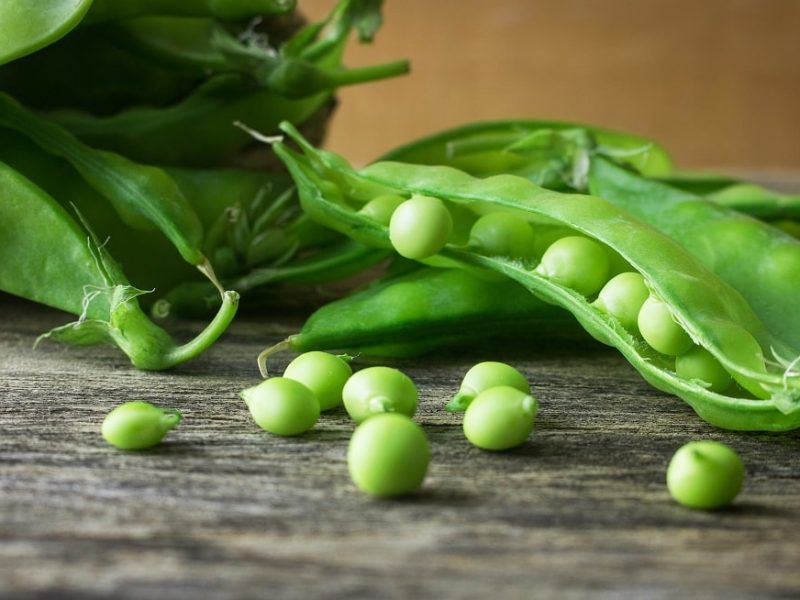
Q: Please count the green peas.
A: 15